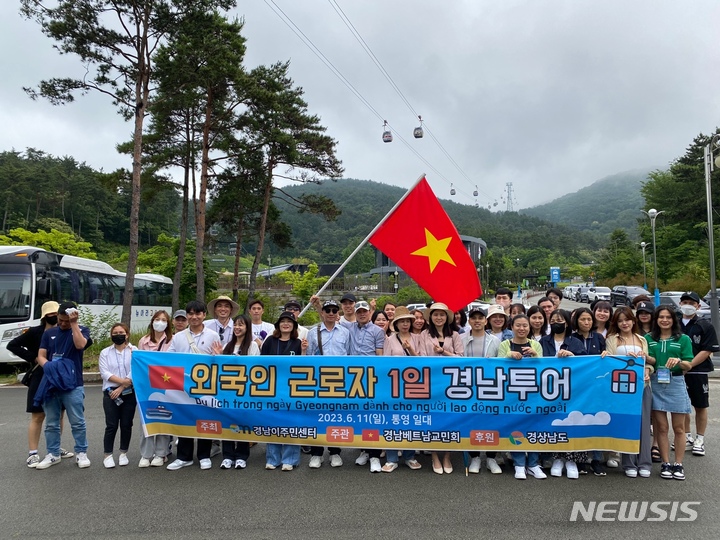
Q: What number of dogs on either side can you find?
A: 0